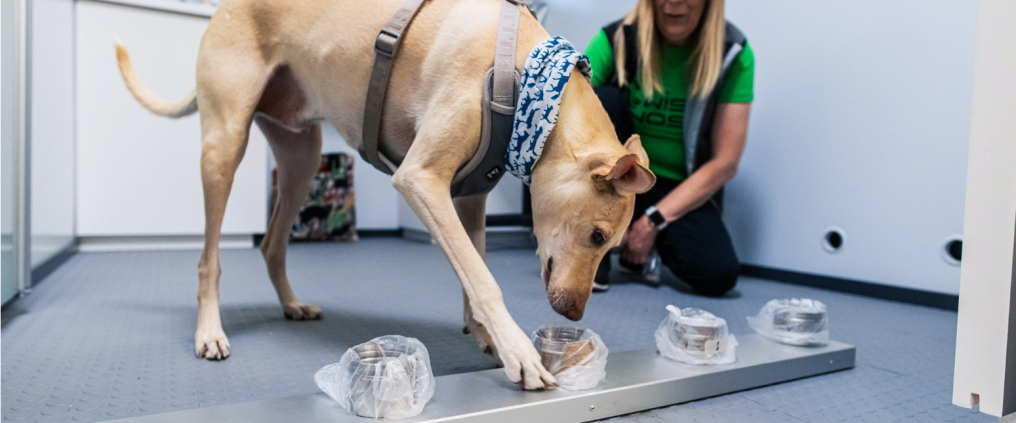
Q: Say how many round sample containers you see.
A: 4